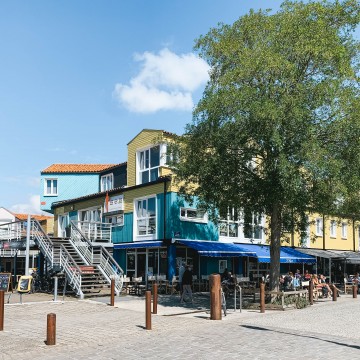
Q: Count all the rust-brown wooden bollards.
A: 10